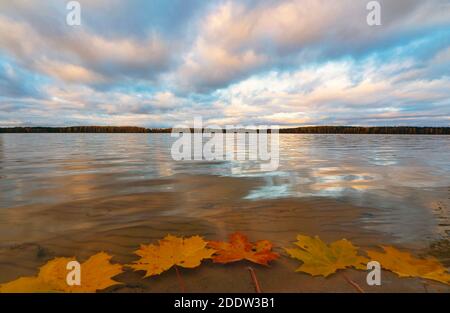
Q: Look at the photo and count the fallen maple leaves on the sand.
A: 5